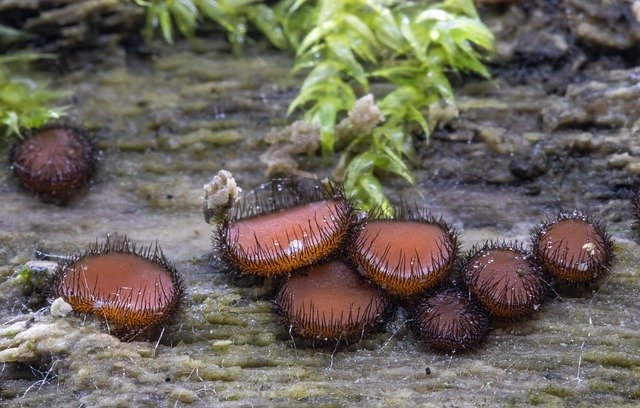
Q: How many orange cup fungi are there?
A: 8